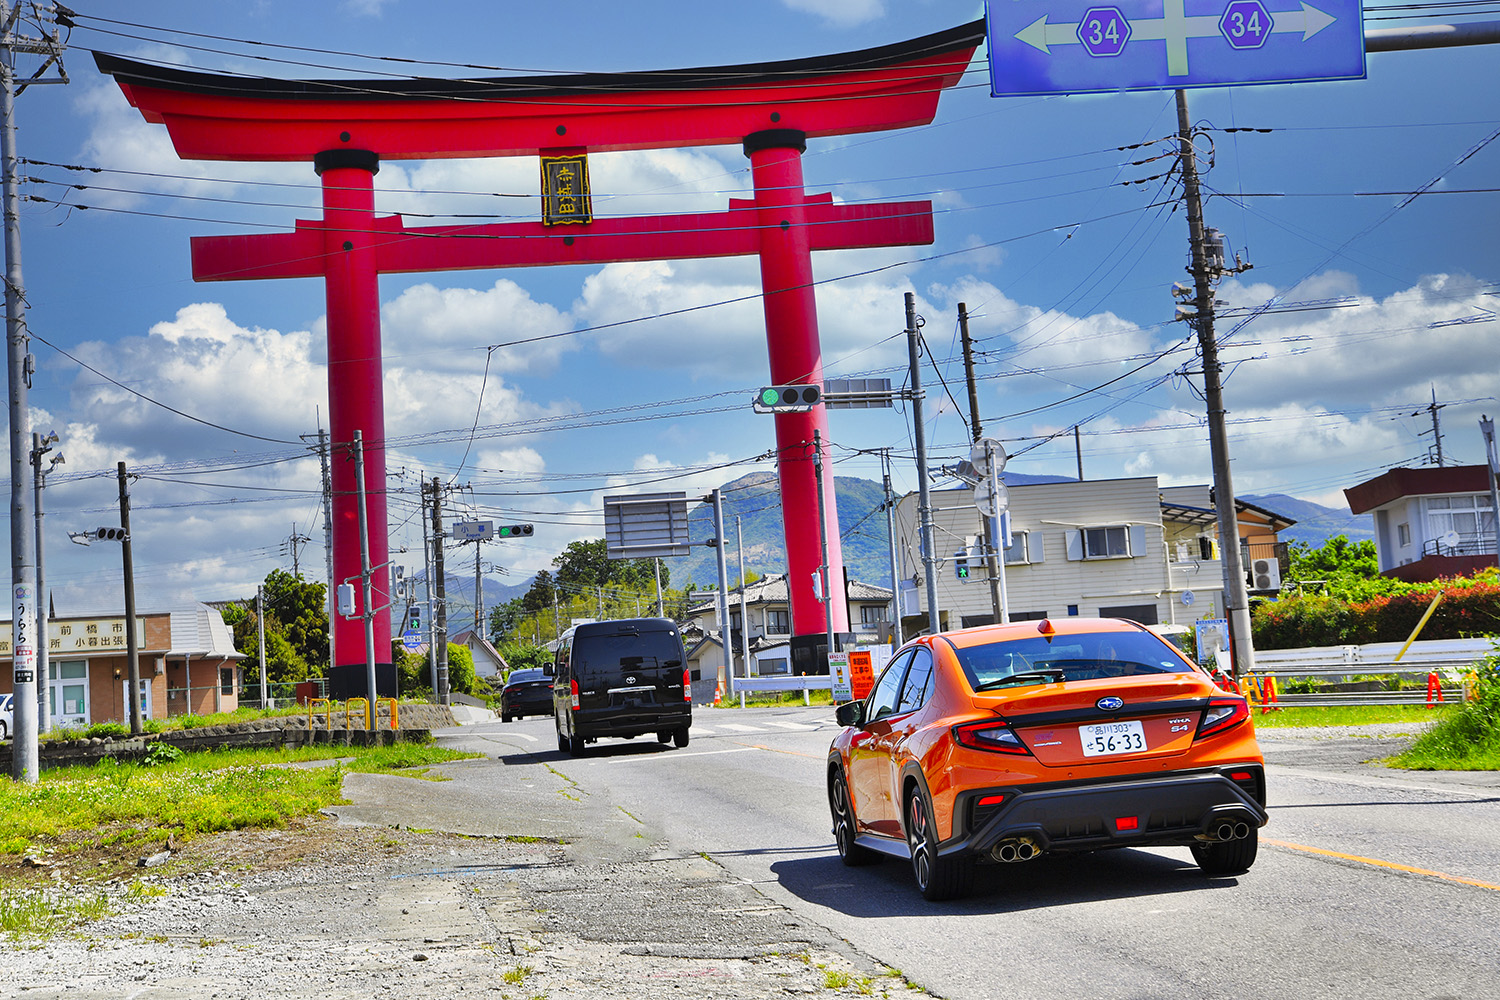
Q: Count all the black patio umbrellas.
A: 0